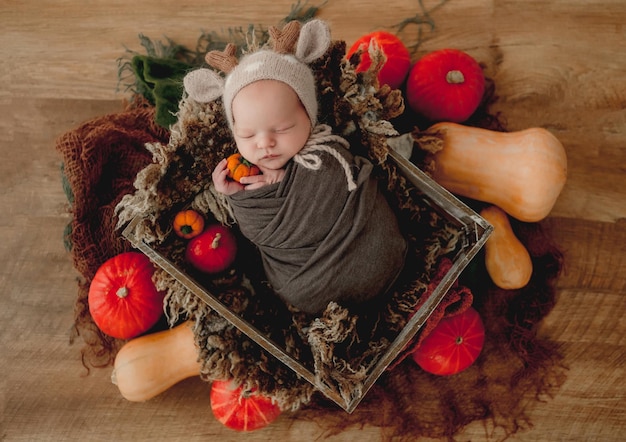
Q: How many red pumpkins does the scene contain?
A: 6